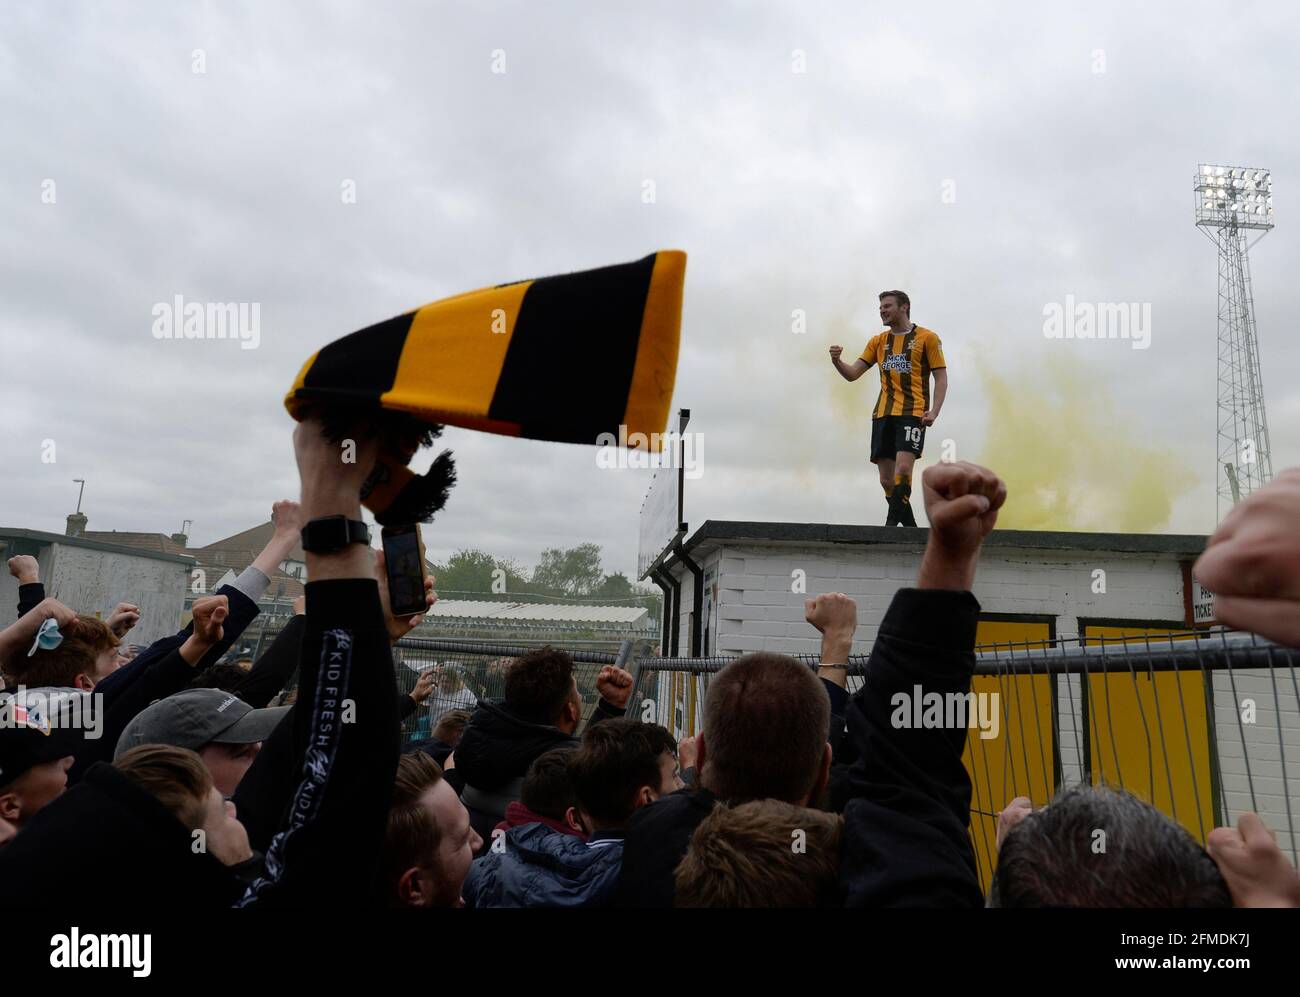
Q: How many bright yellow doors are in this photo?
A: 2